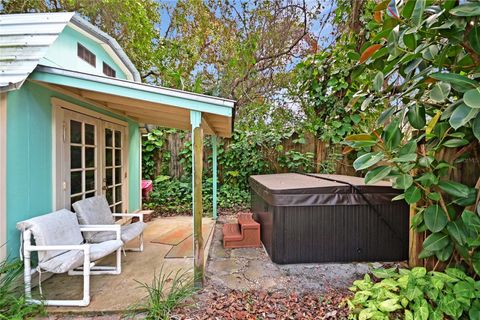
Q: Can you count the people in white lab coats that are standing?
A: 0